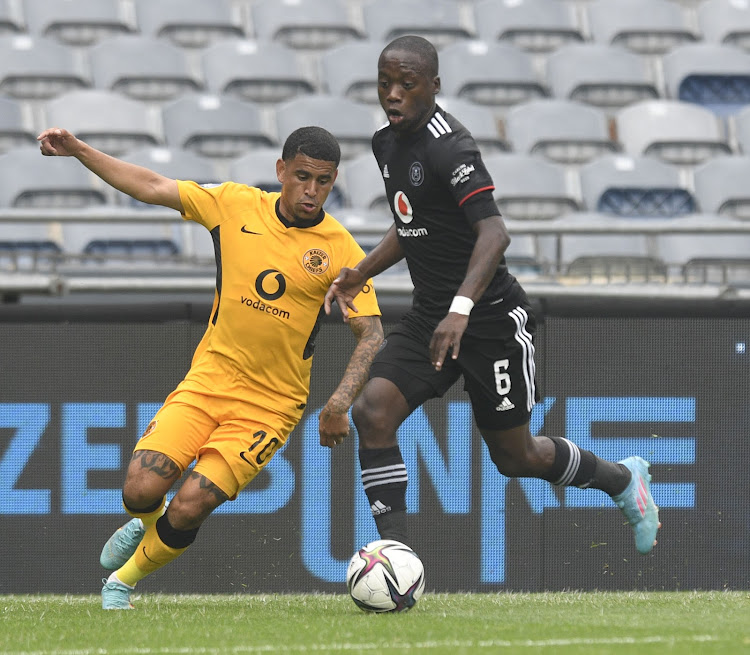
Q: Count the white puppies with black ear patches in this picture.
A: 0